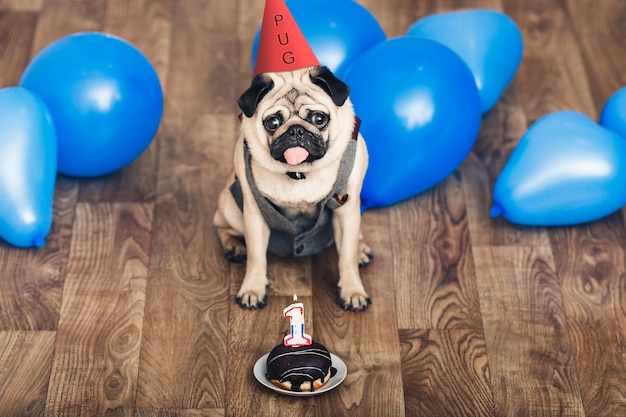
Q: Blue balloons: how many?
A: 7